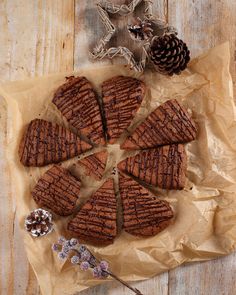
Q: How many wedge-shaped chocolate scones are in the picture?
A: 8